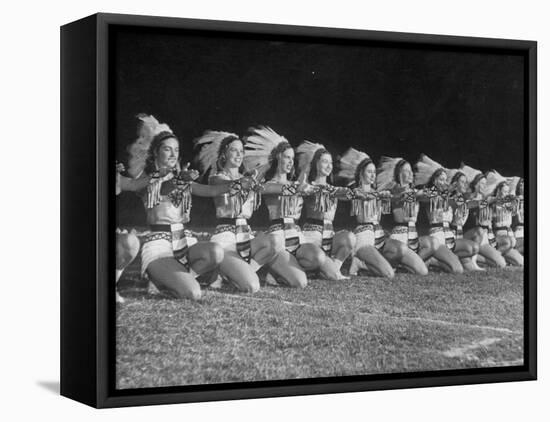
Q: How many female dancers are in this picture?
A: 11